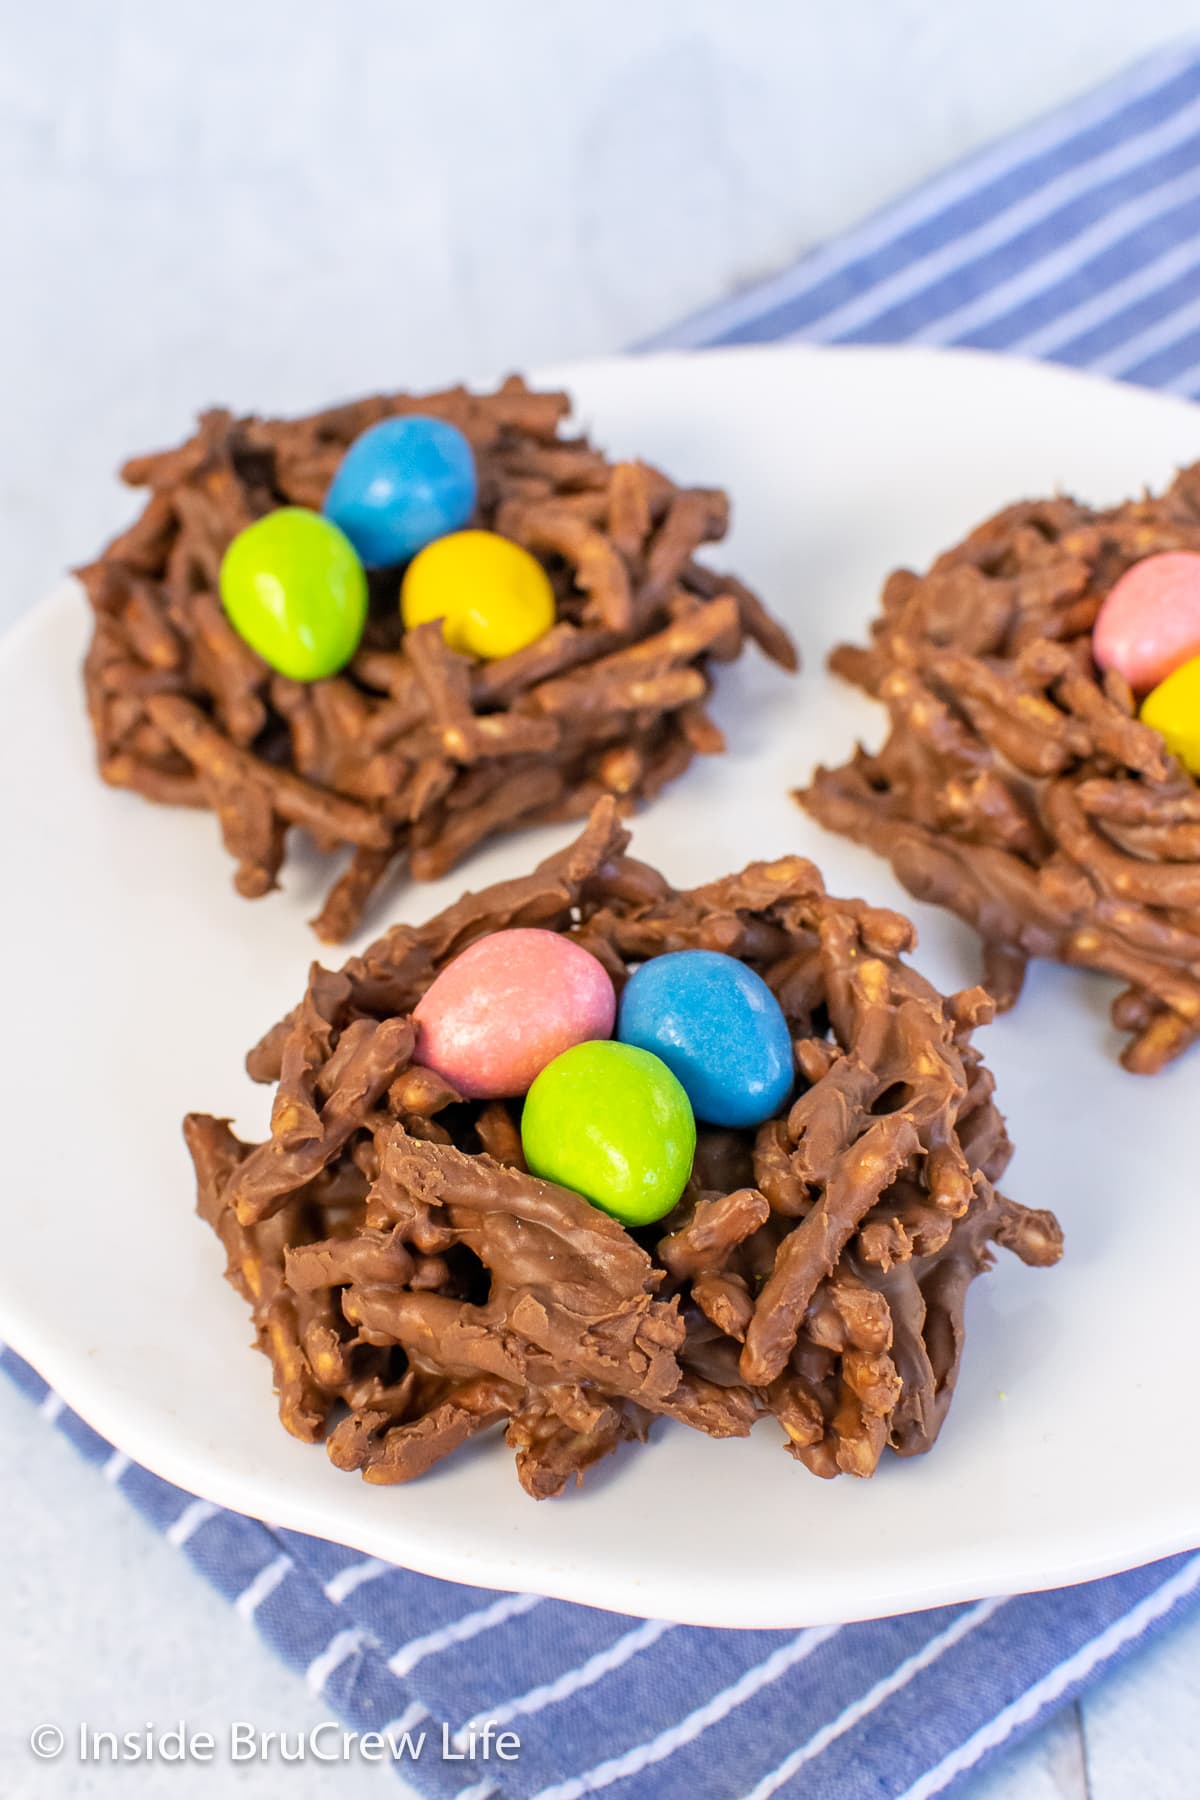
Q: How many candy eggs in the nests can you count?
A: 8